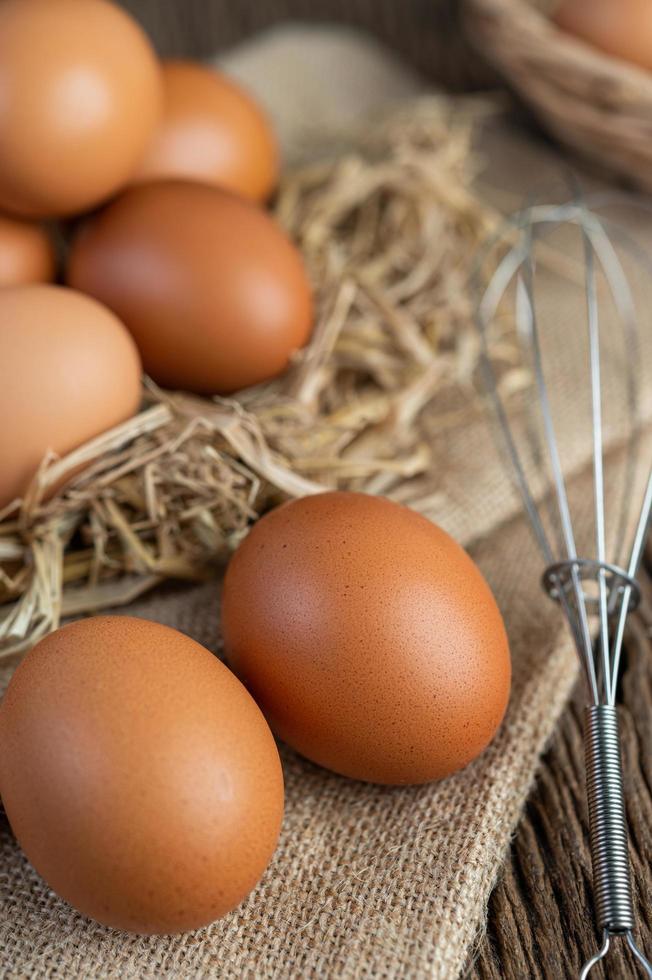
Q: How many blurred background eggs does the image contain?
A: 6